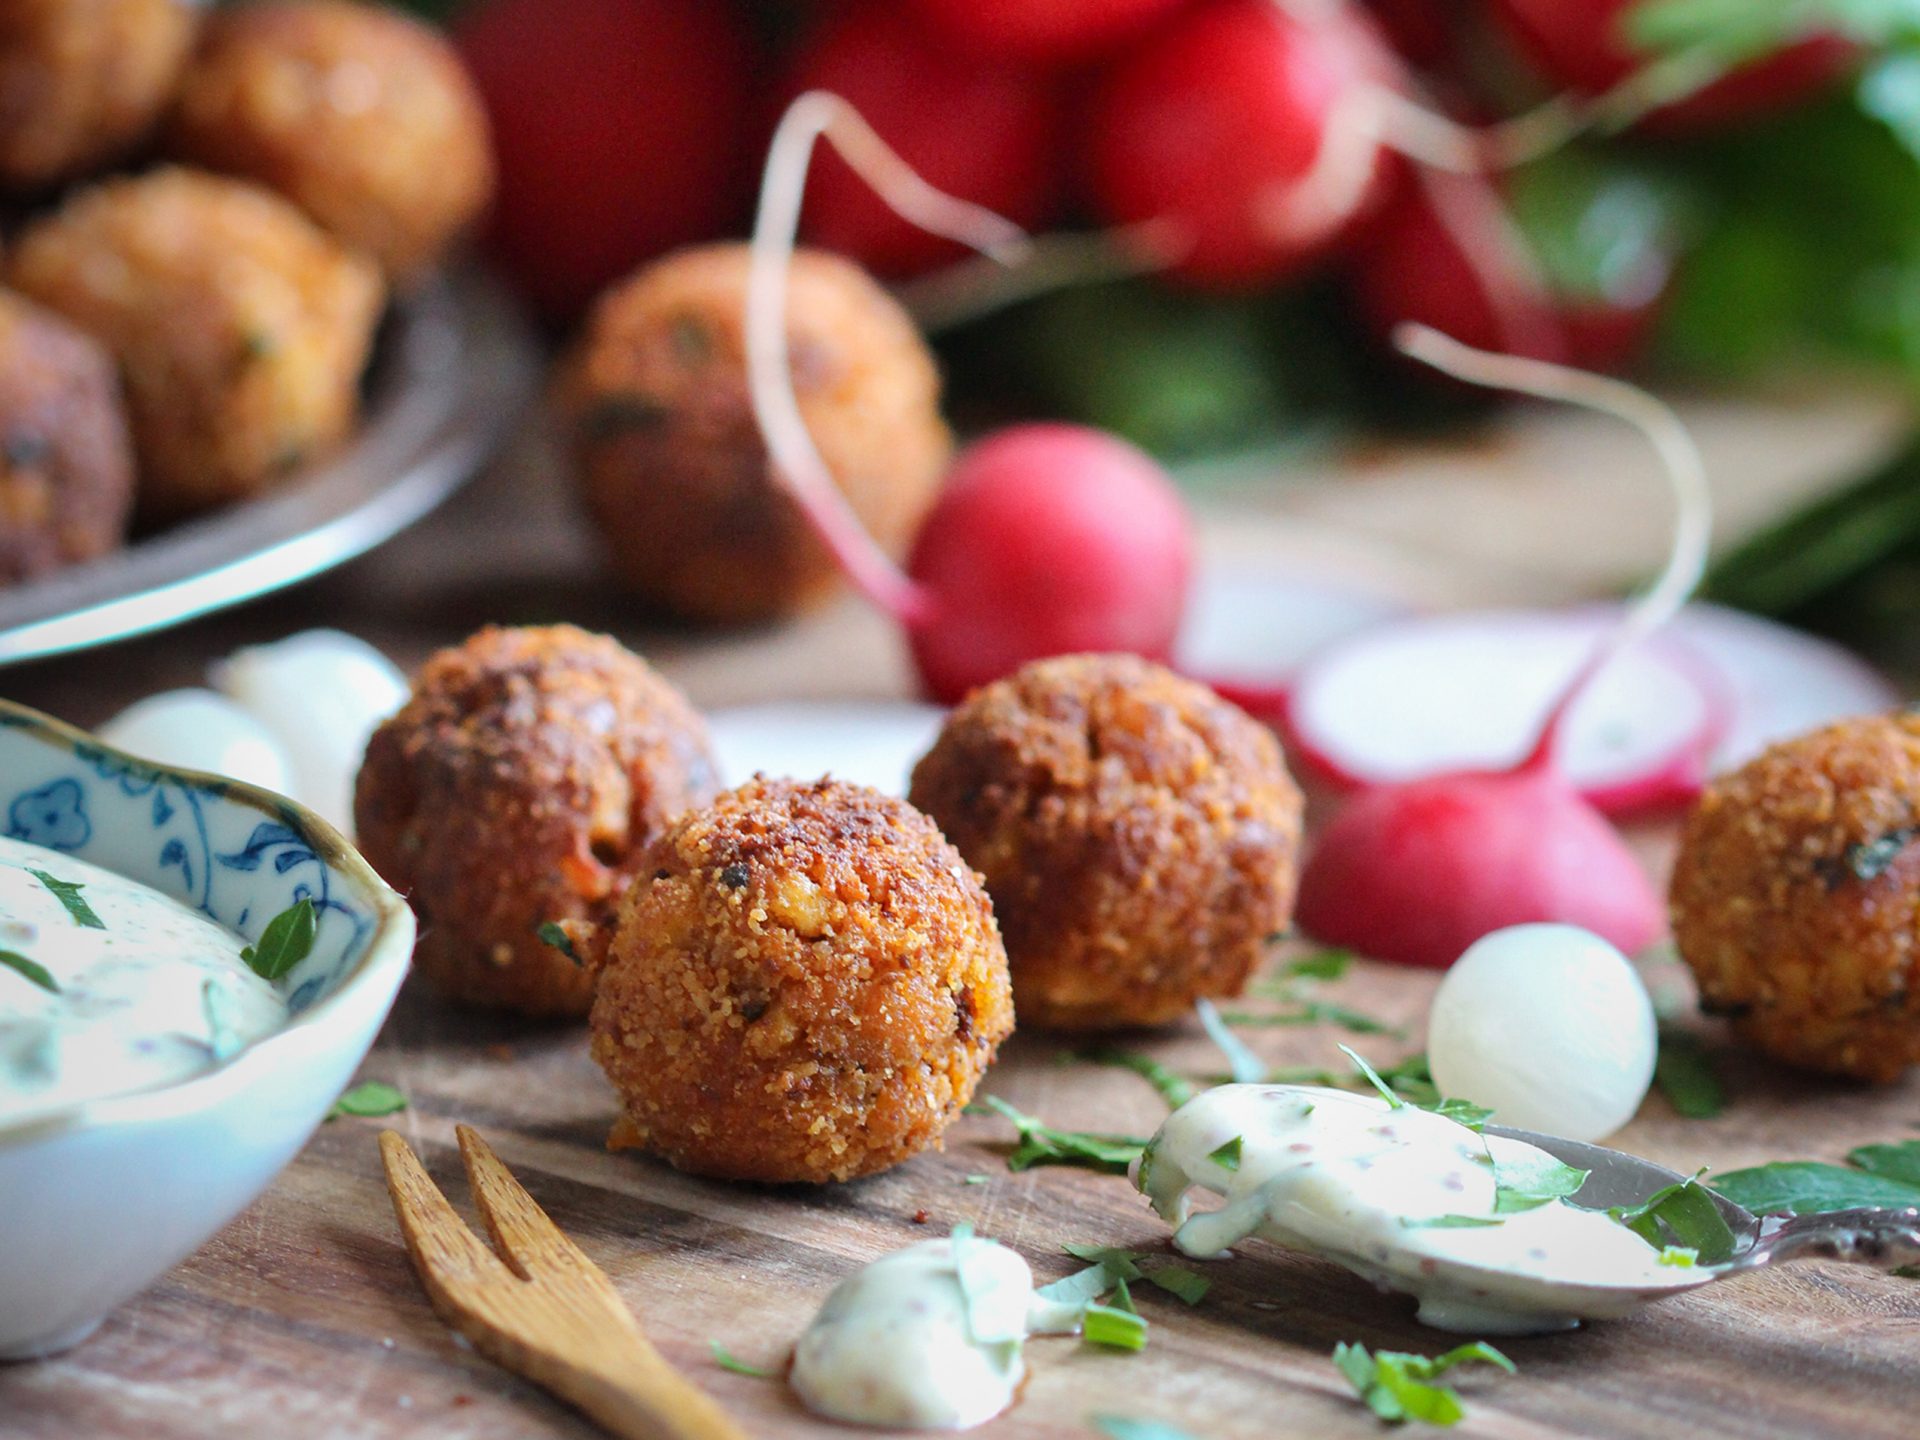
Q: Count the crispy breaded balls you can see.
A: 9